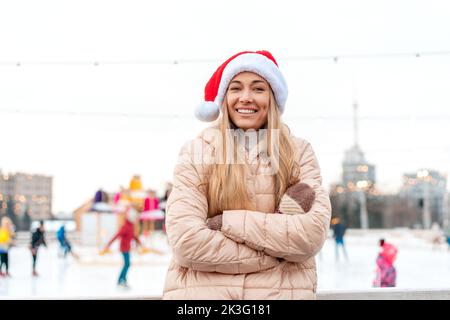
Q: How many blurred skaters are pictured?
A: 6